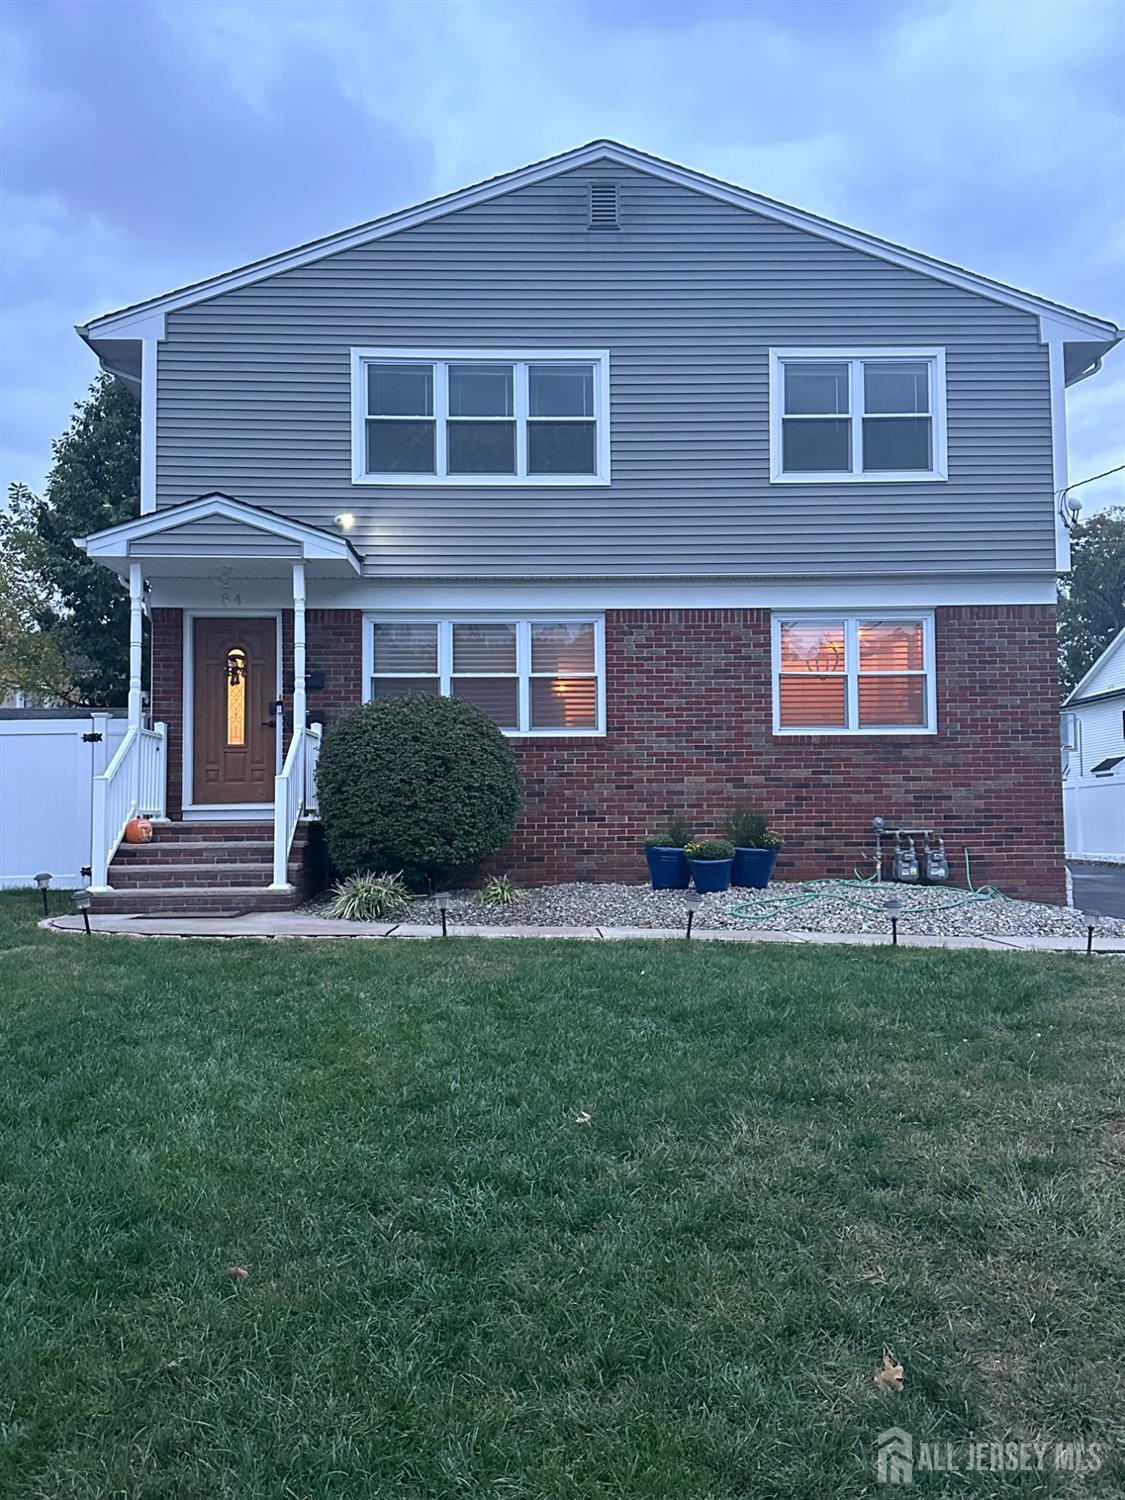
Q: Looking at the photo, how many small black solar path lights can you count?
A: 6